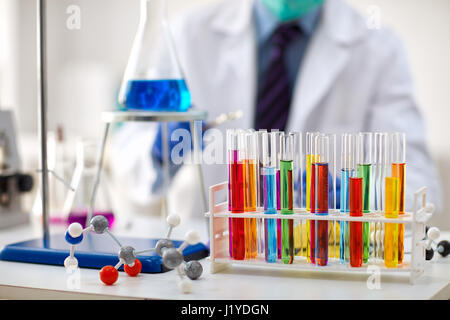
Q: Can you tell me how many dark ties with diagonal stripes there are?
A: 1